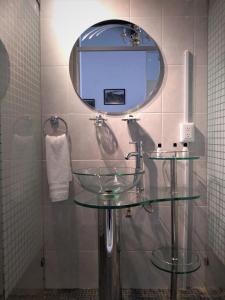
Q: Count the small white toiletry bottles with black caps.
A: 3